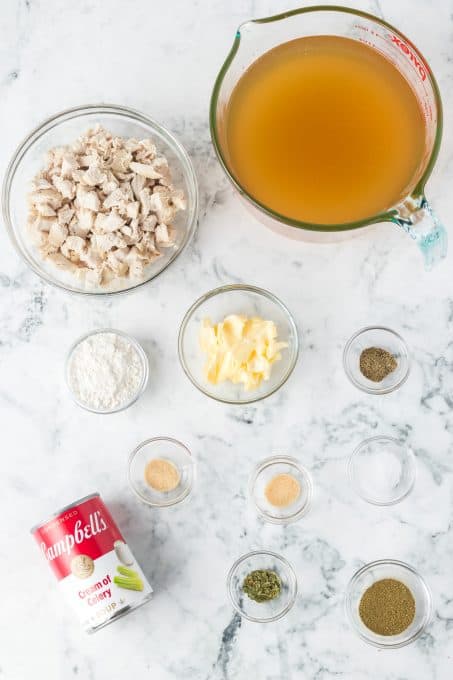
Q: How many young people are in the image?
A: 0